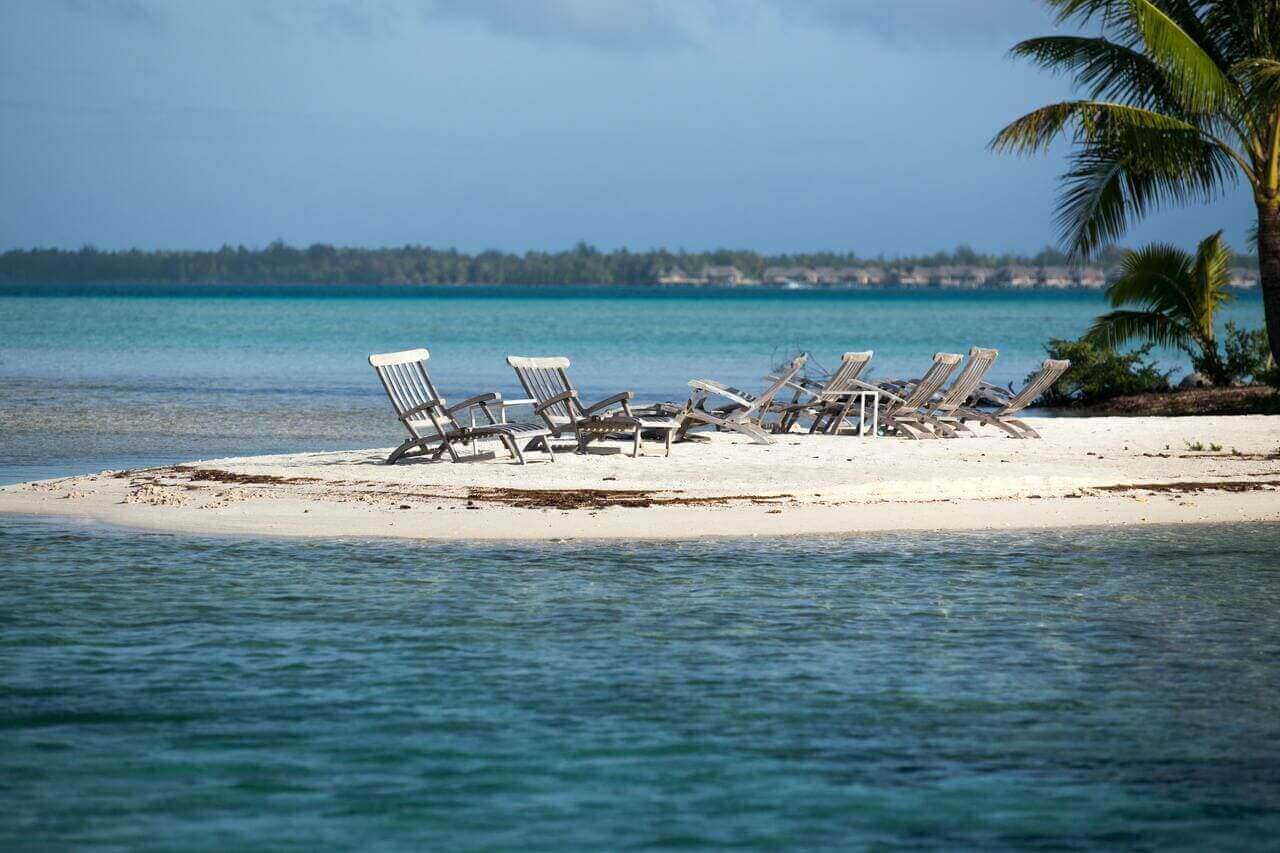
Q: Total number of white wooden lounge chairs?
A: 7